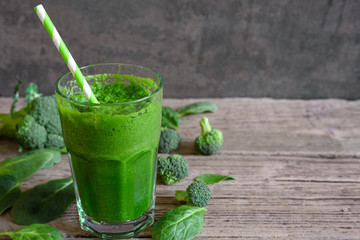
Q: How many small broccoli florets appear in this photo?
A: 4